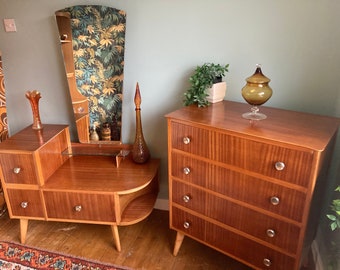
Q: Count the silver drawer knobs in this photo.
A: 11